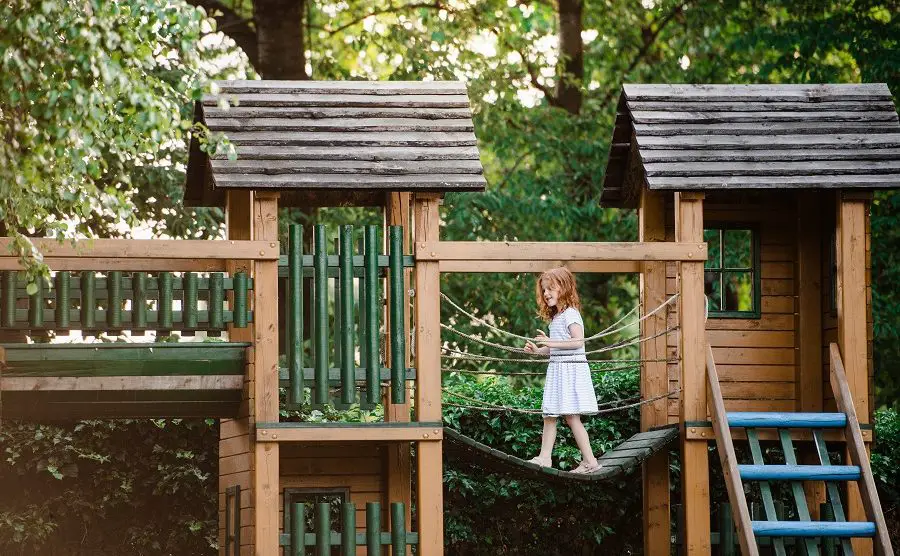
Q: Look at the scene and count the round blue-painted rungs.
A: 3